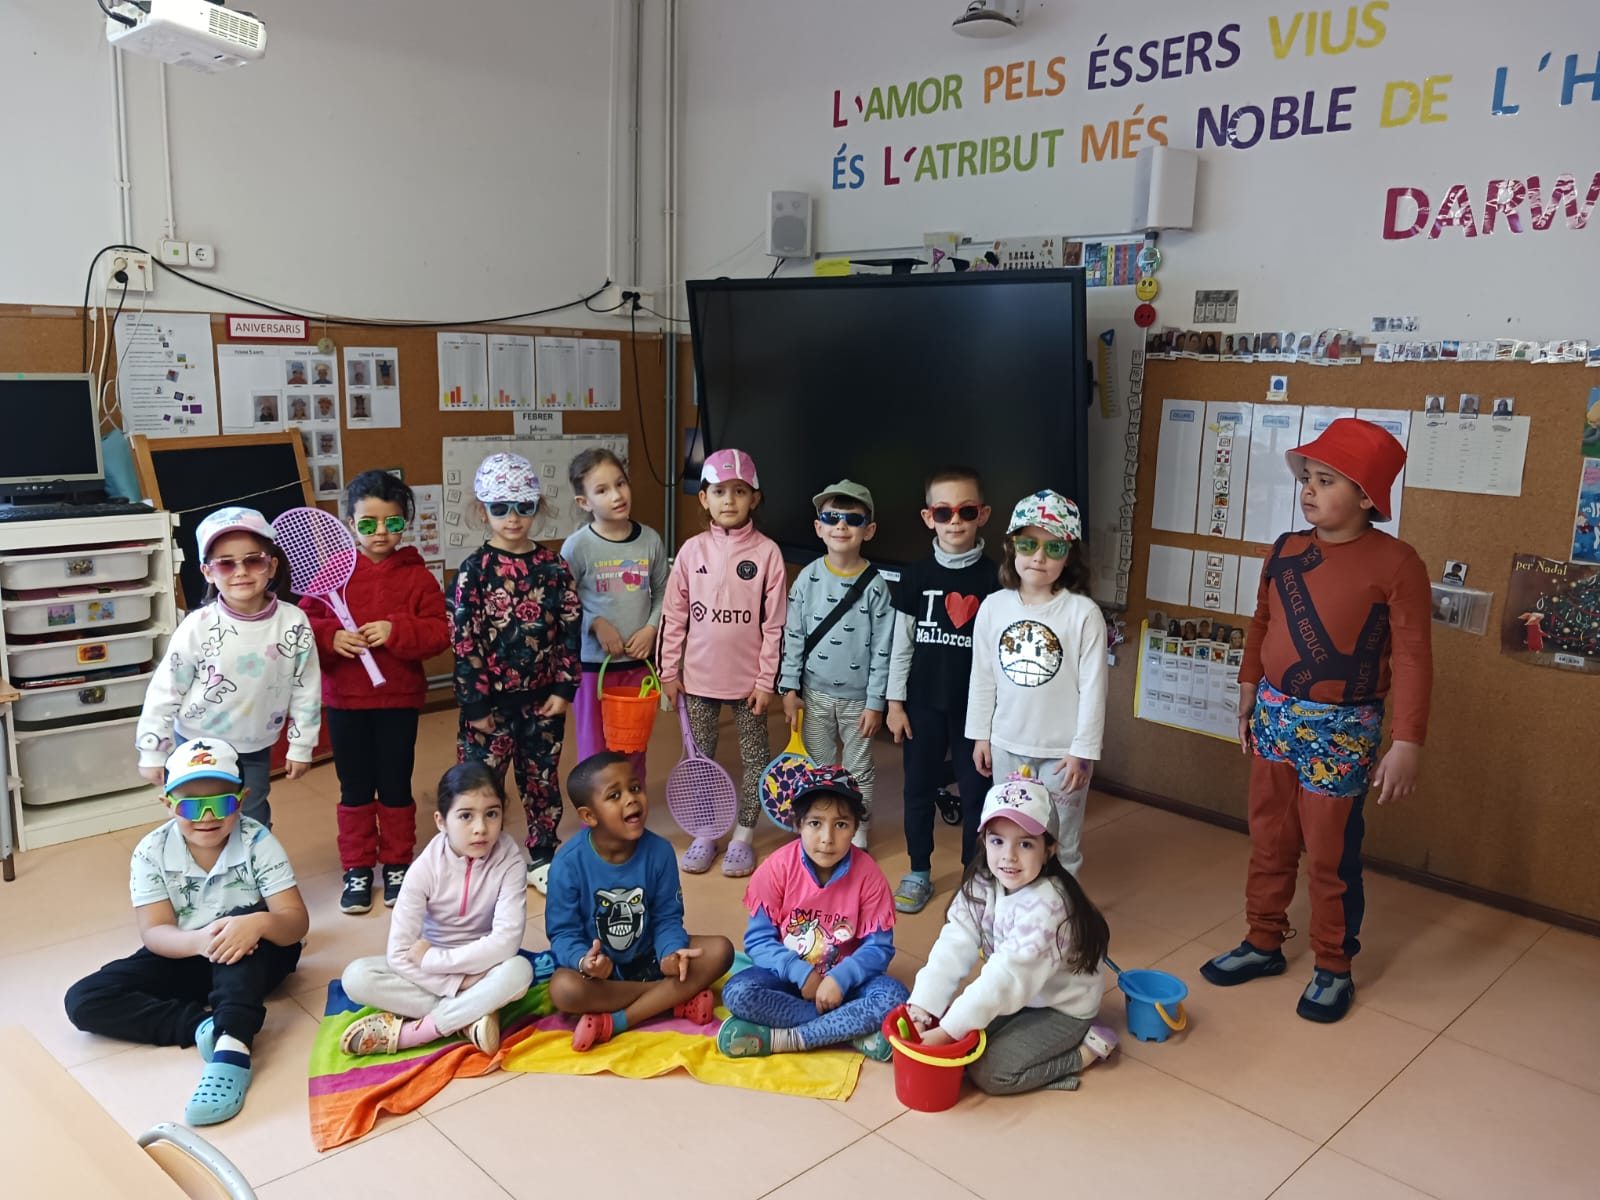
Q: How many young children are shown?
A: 14